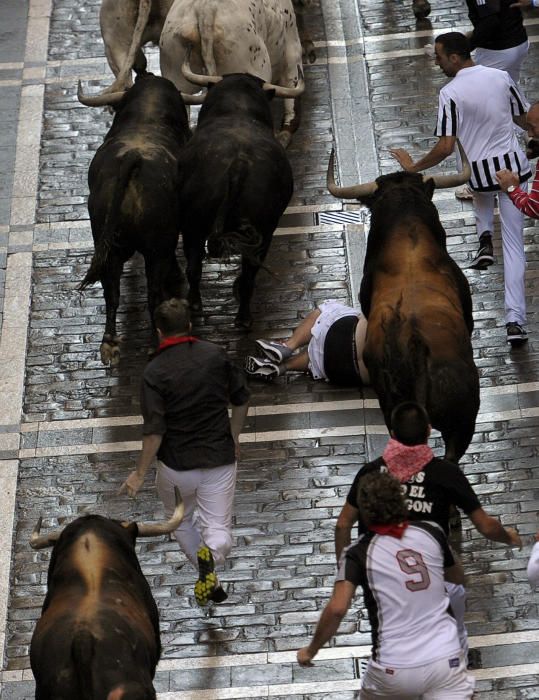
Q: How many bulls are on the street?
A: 6